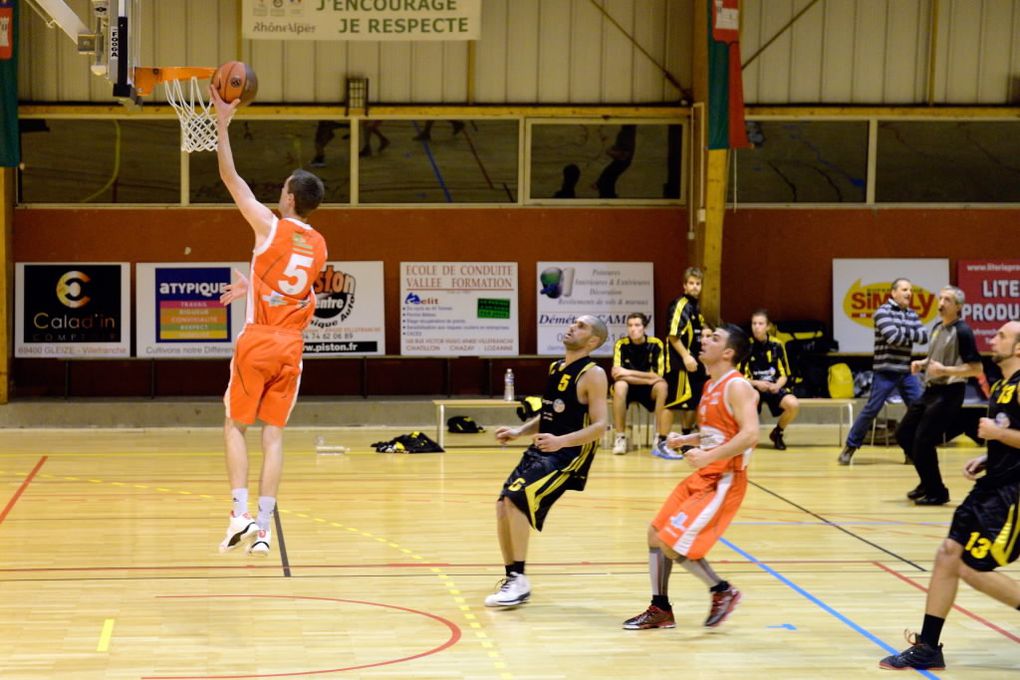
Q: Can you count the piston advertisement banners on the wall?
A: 1